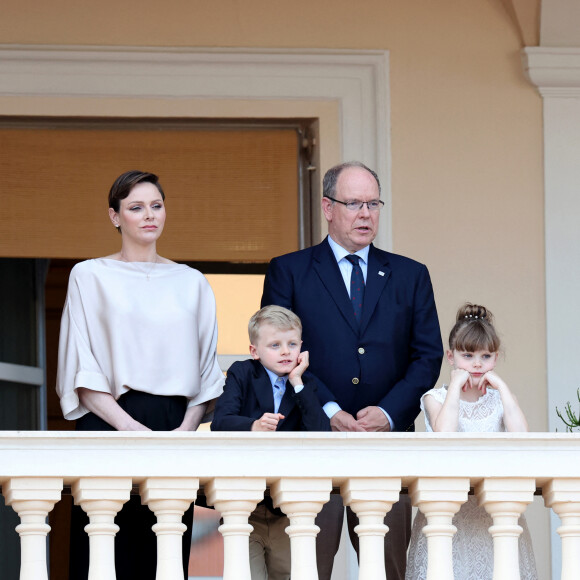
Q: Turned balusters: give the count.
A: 9